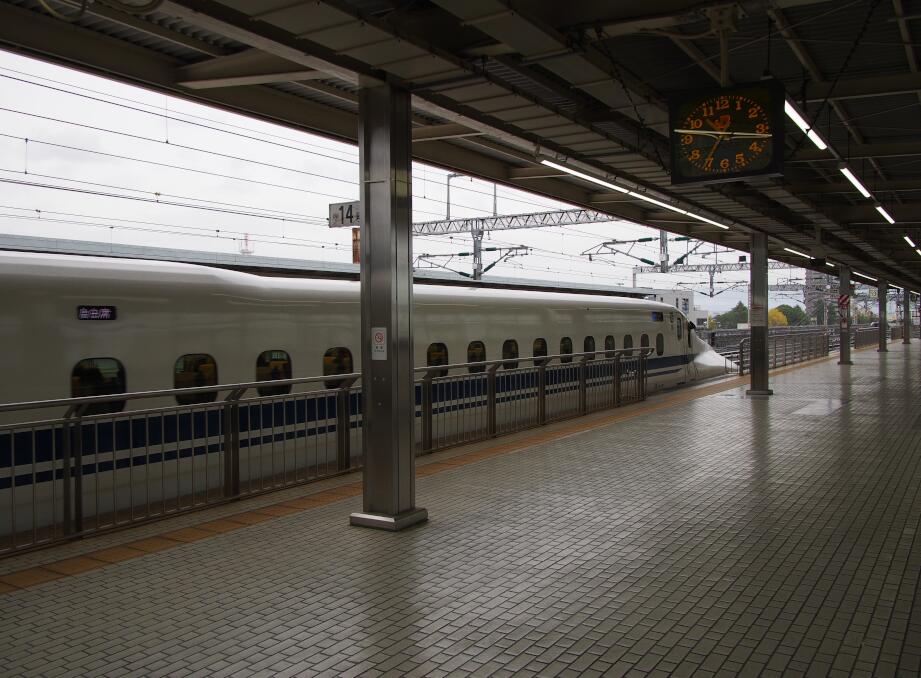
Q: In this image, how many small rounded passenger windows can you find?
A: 14